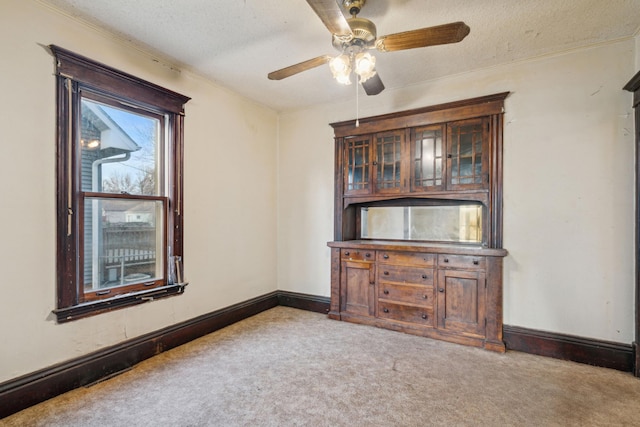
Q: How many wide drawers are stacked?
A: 4